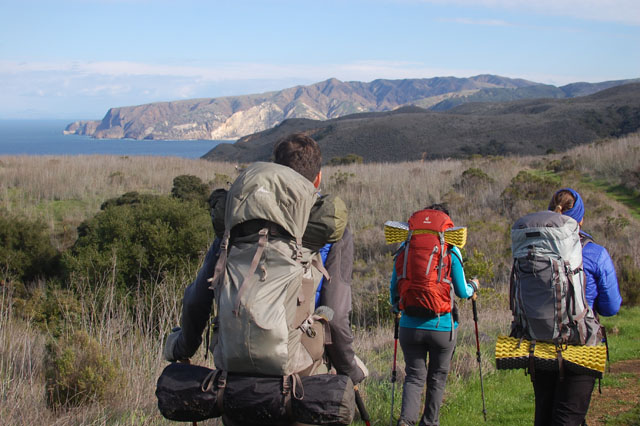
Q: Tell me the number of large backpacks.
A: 3